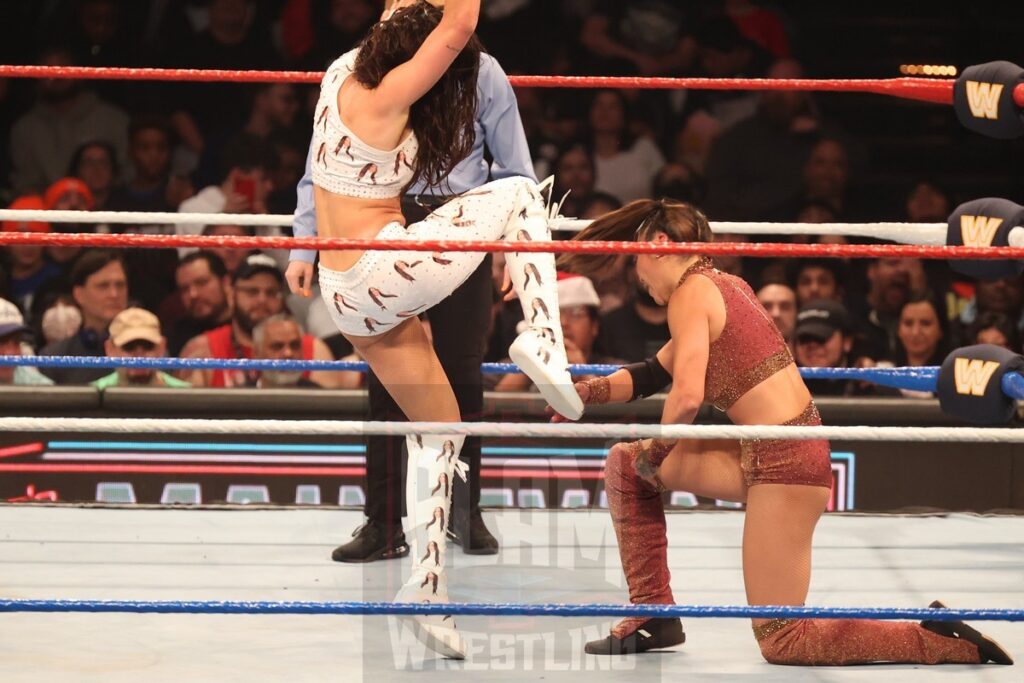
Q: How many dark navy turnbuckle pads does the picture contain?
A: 3